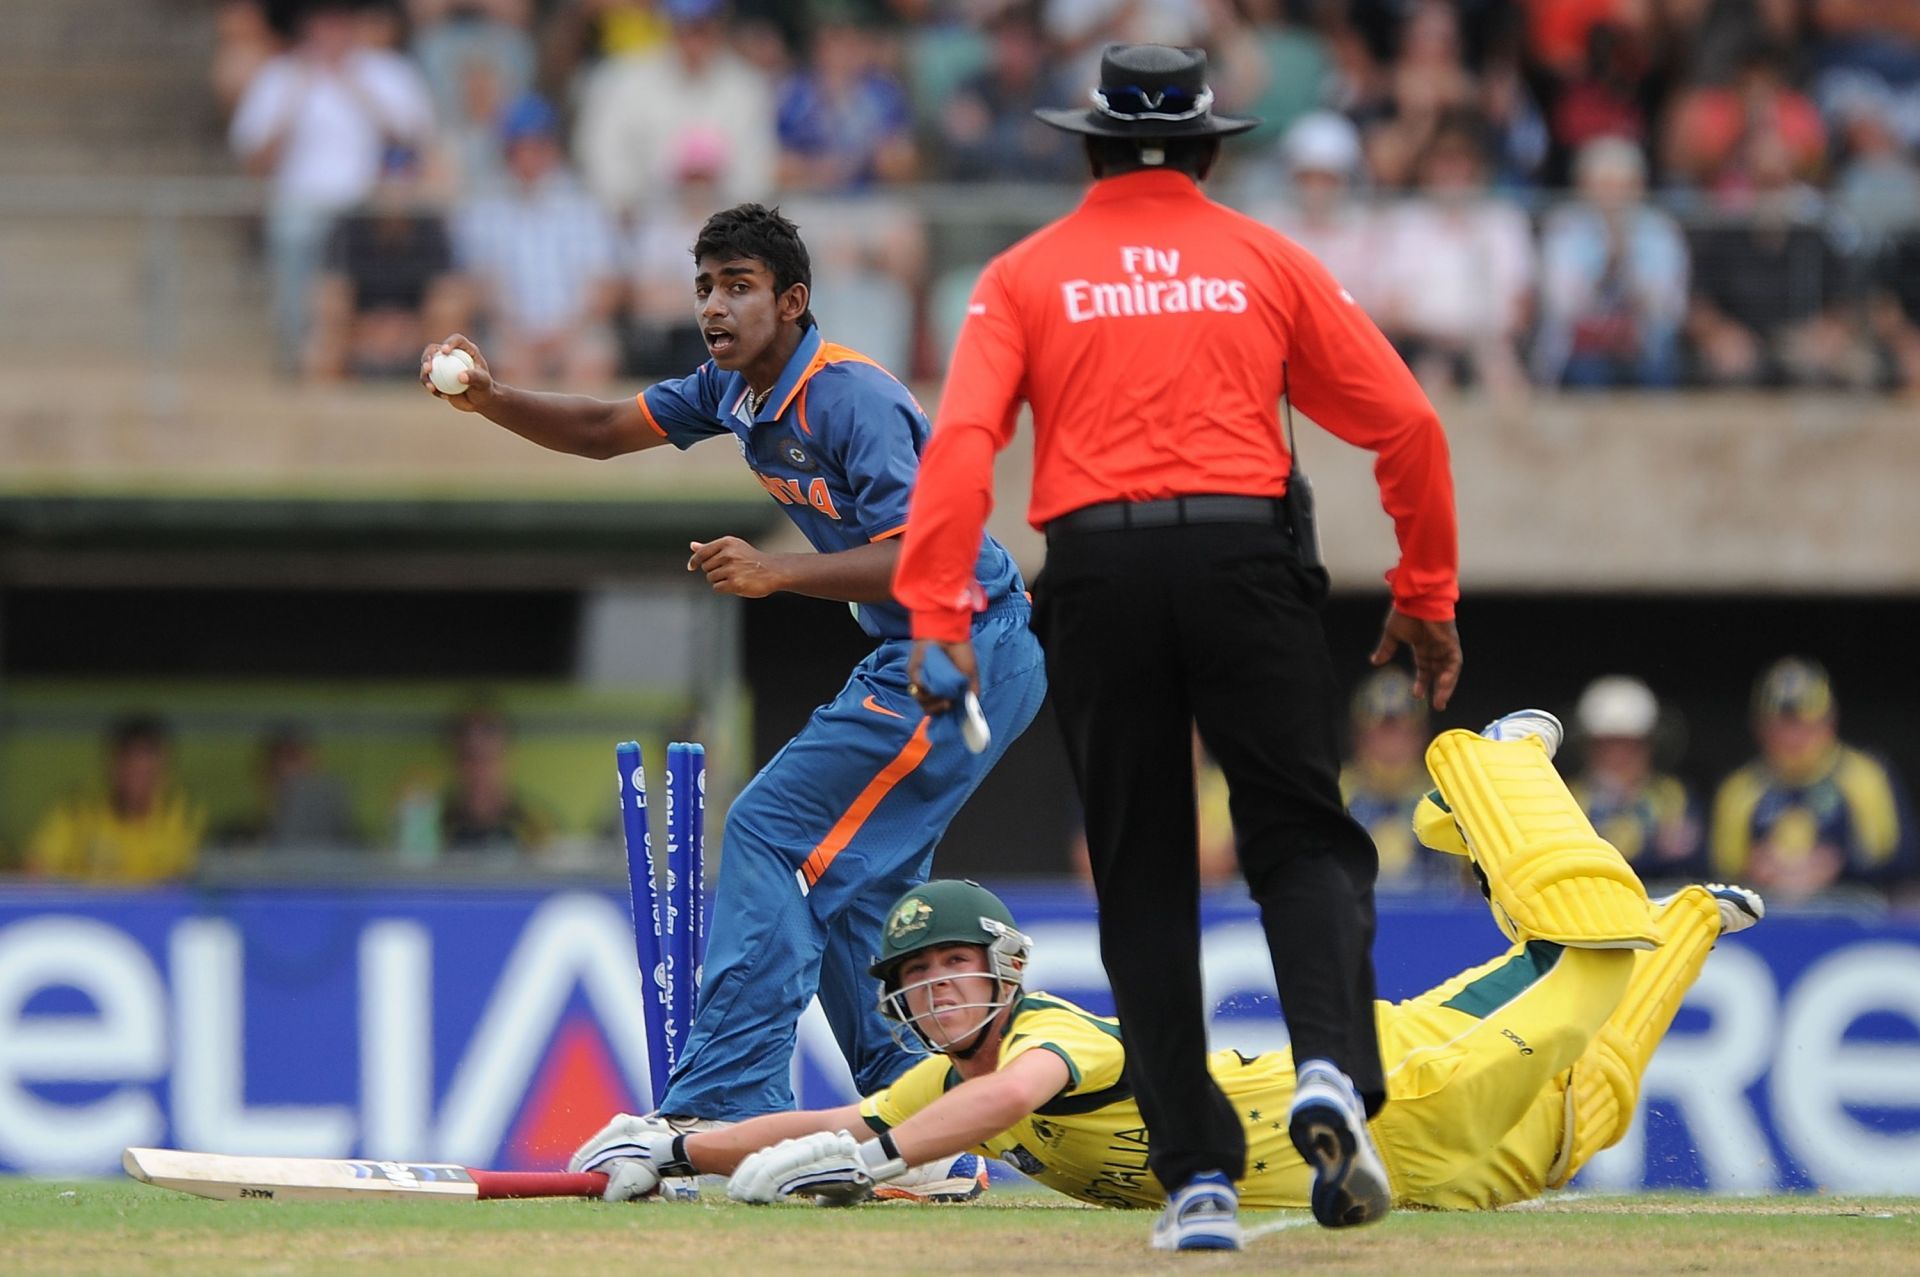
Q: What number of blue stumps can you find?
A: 3